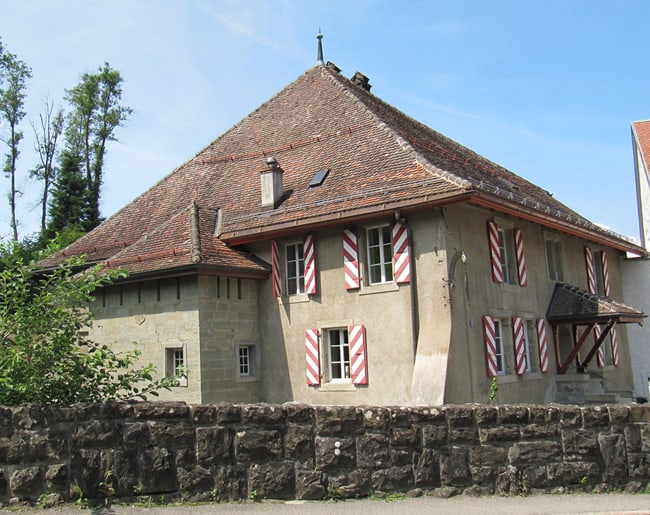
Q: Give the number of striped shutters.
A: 15